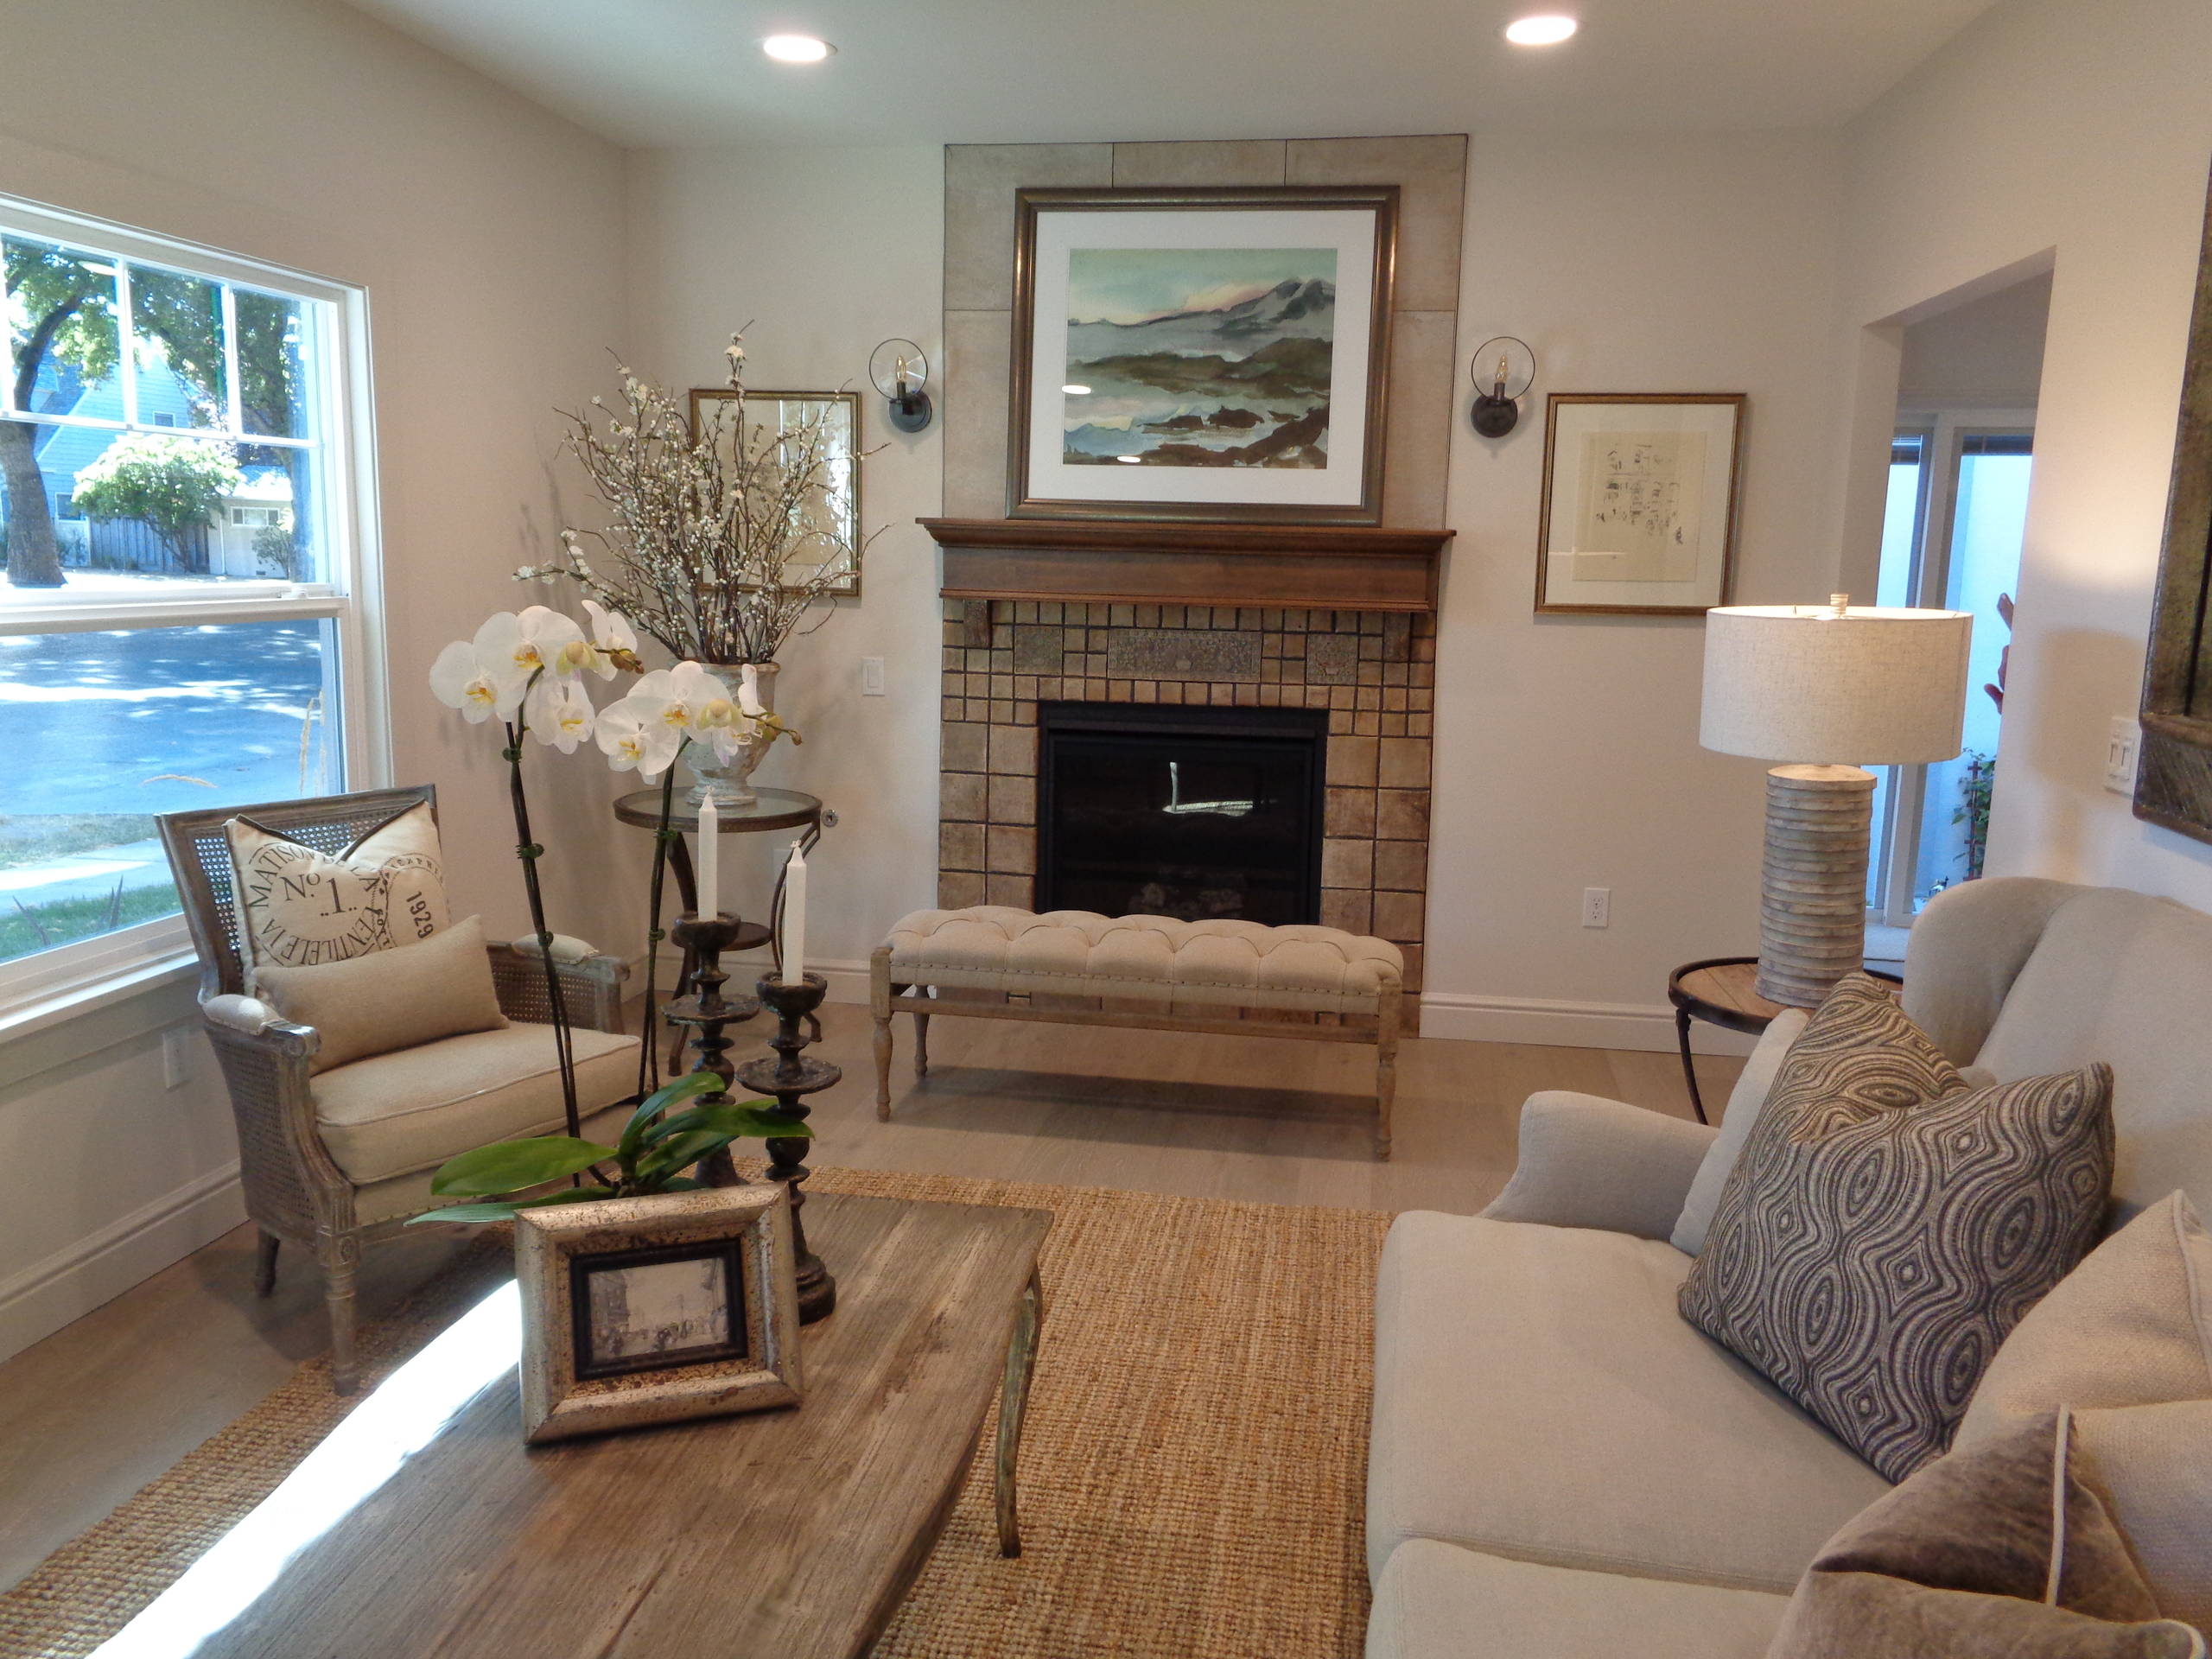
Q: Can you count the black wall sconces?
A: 2